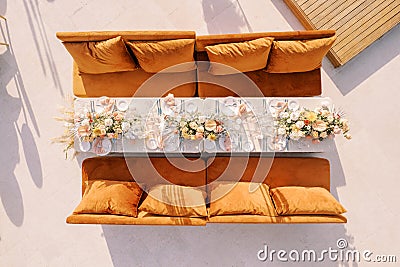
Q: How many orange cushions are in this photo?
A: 8